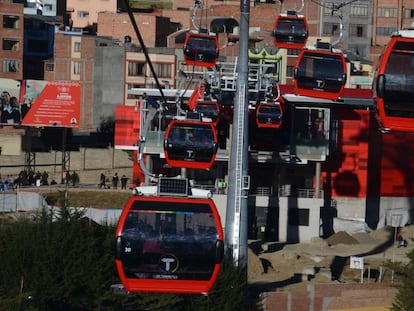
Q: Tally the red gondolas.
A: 8